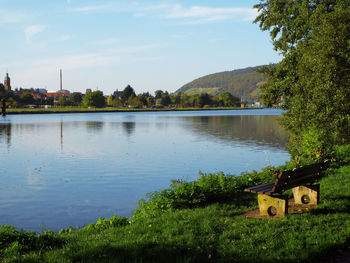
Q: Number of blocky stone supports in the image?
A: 2